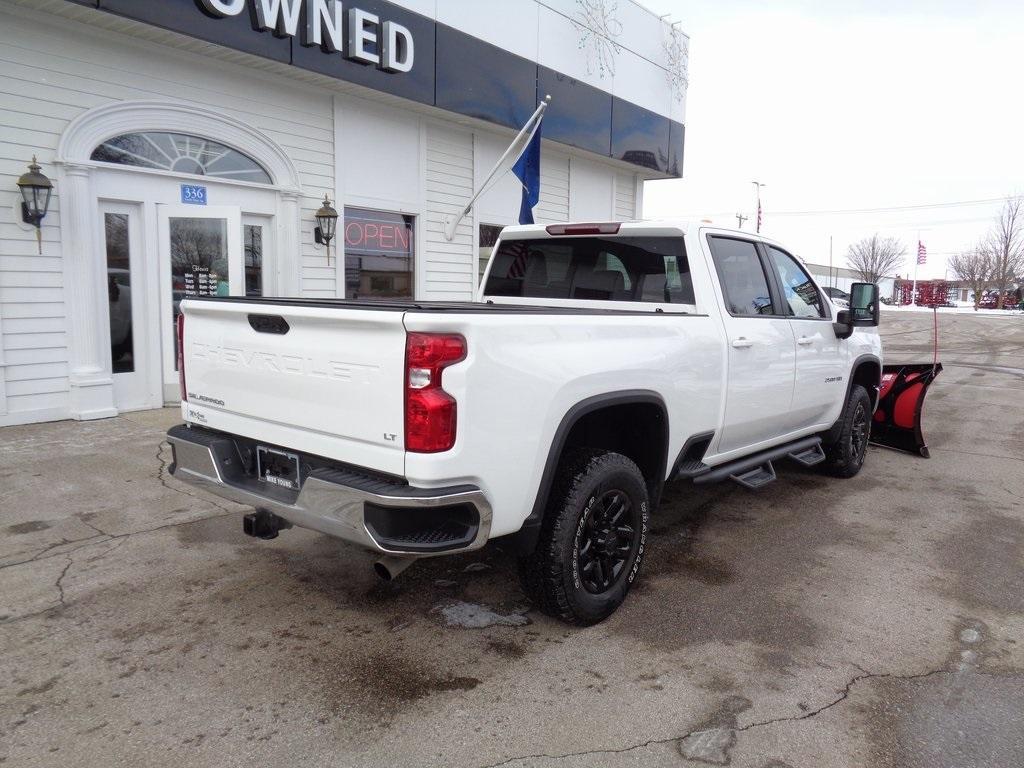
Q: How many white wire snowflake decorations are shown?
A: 2